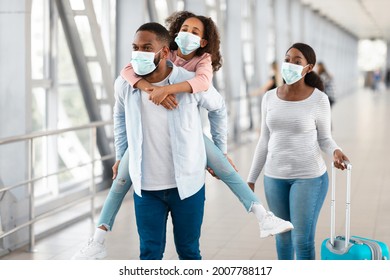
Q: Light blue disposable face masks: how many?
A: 3